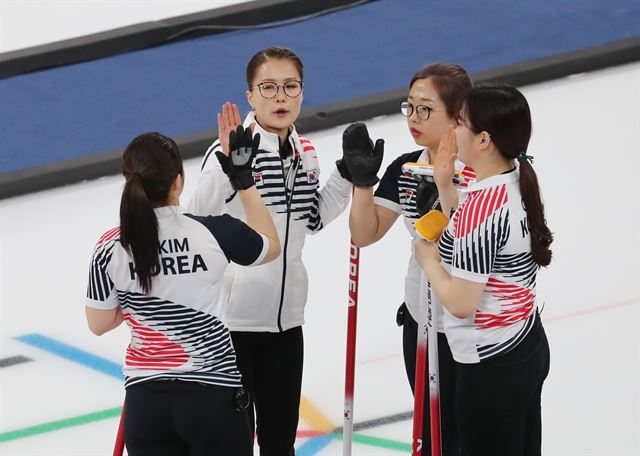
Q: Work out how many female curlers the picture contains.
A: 4